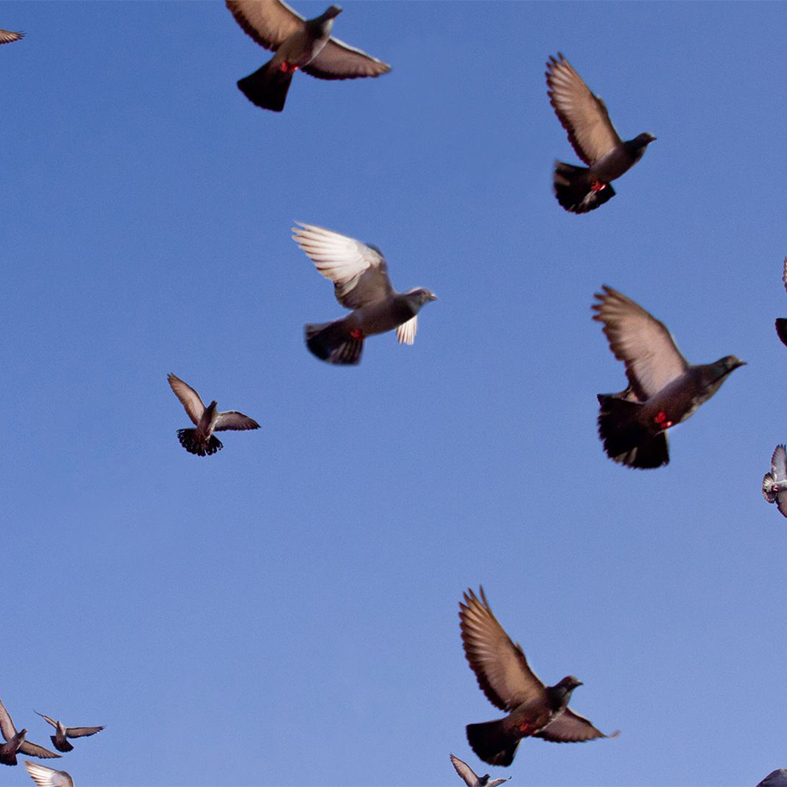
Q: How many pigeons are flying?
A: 14